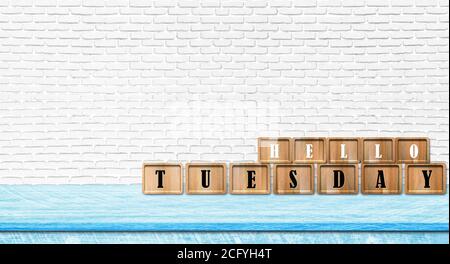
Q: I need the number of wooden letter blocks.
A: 12